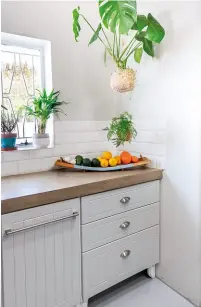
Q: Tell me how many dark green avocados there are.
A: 3